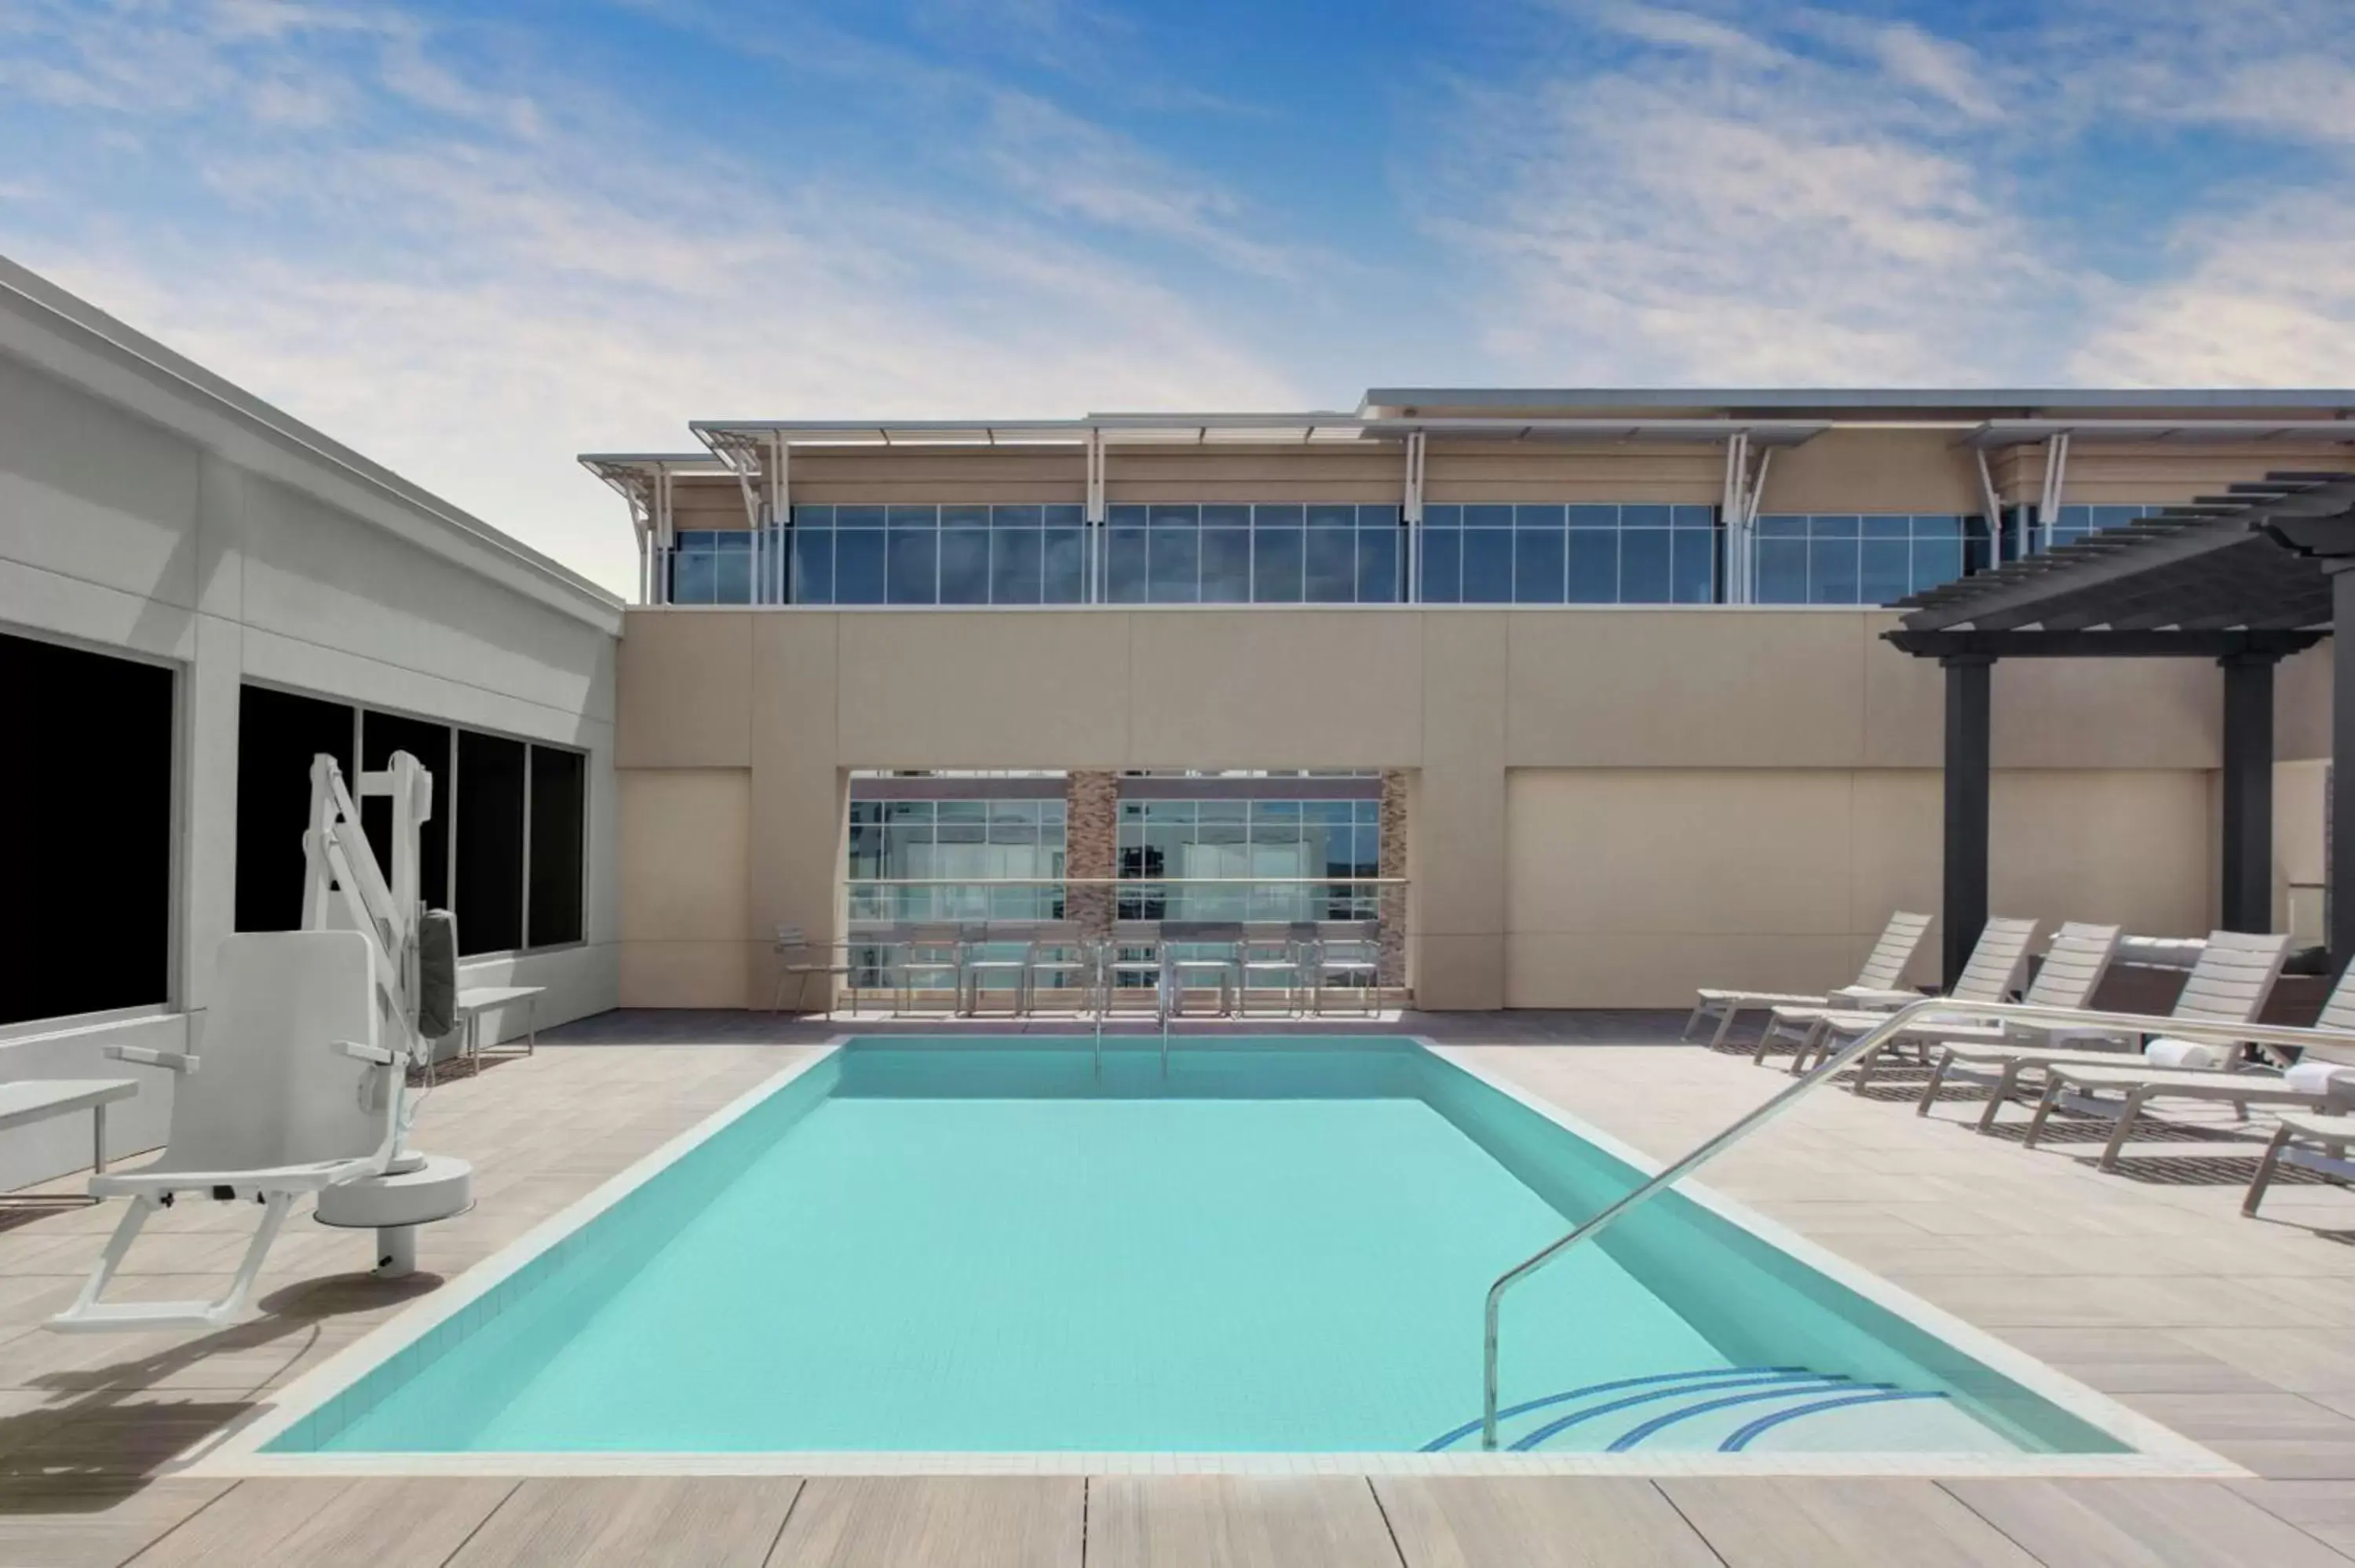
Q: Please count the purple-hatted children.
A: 0